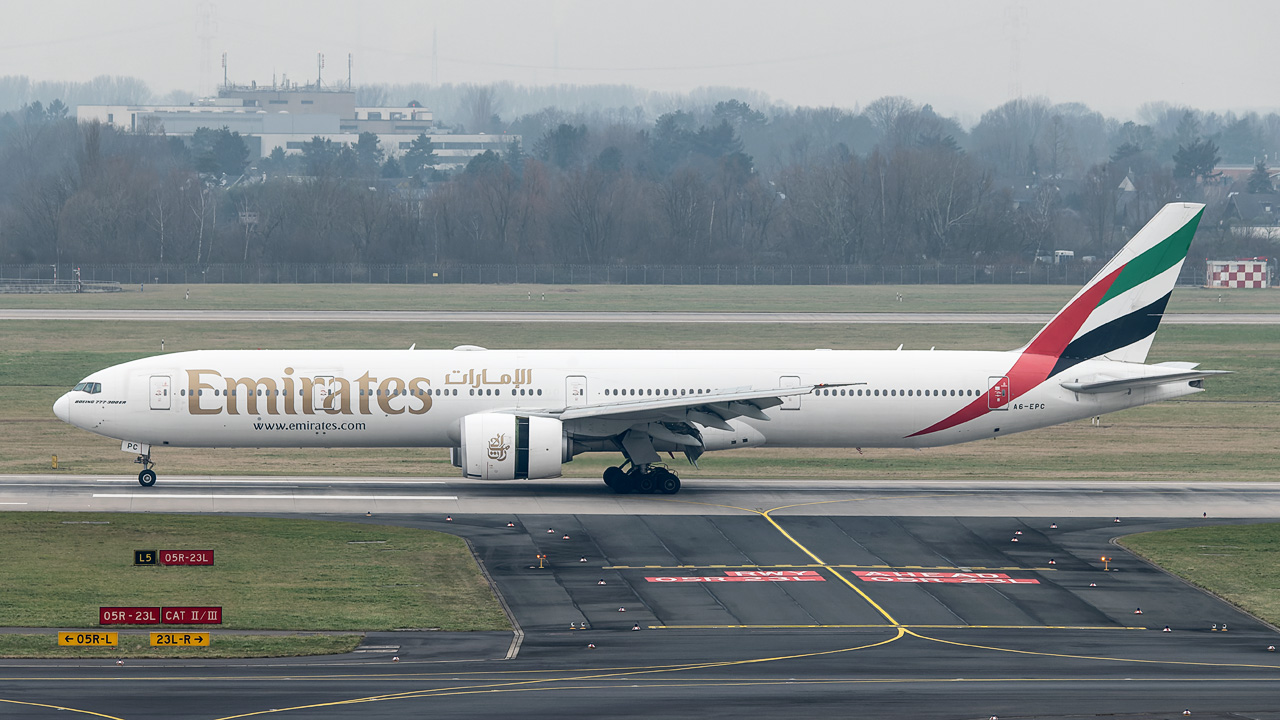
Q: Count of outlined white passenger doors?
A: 5